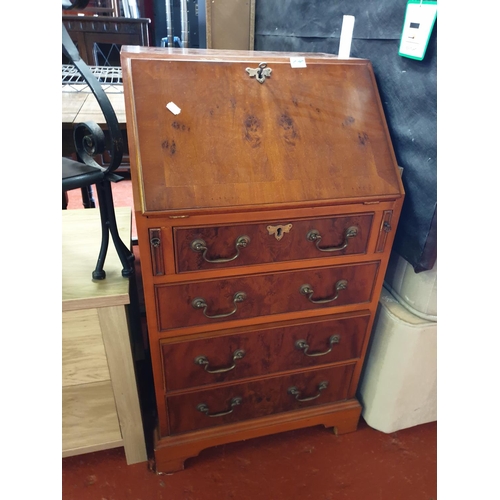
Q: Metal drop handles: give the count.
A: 8